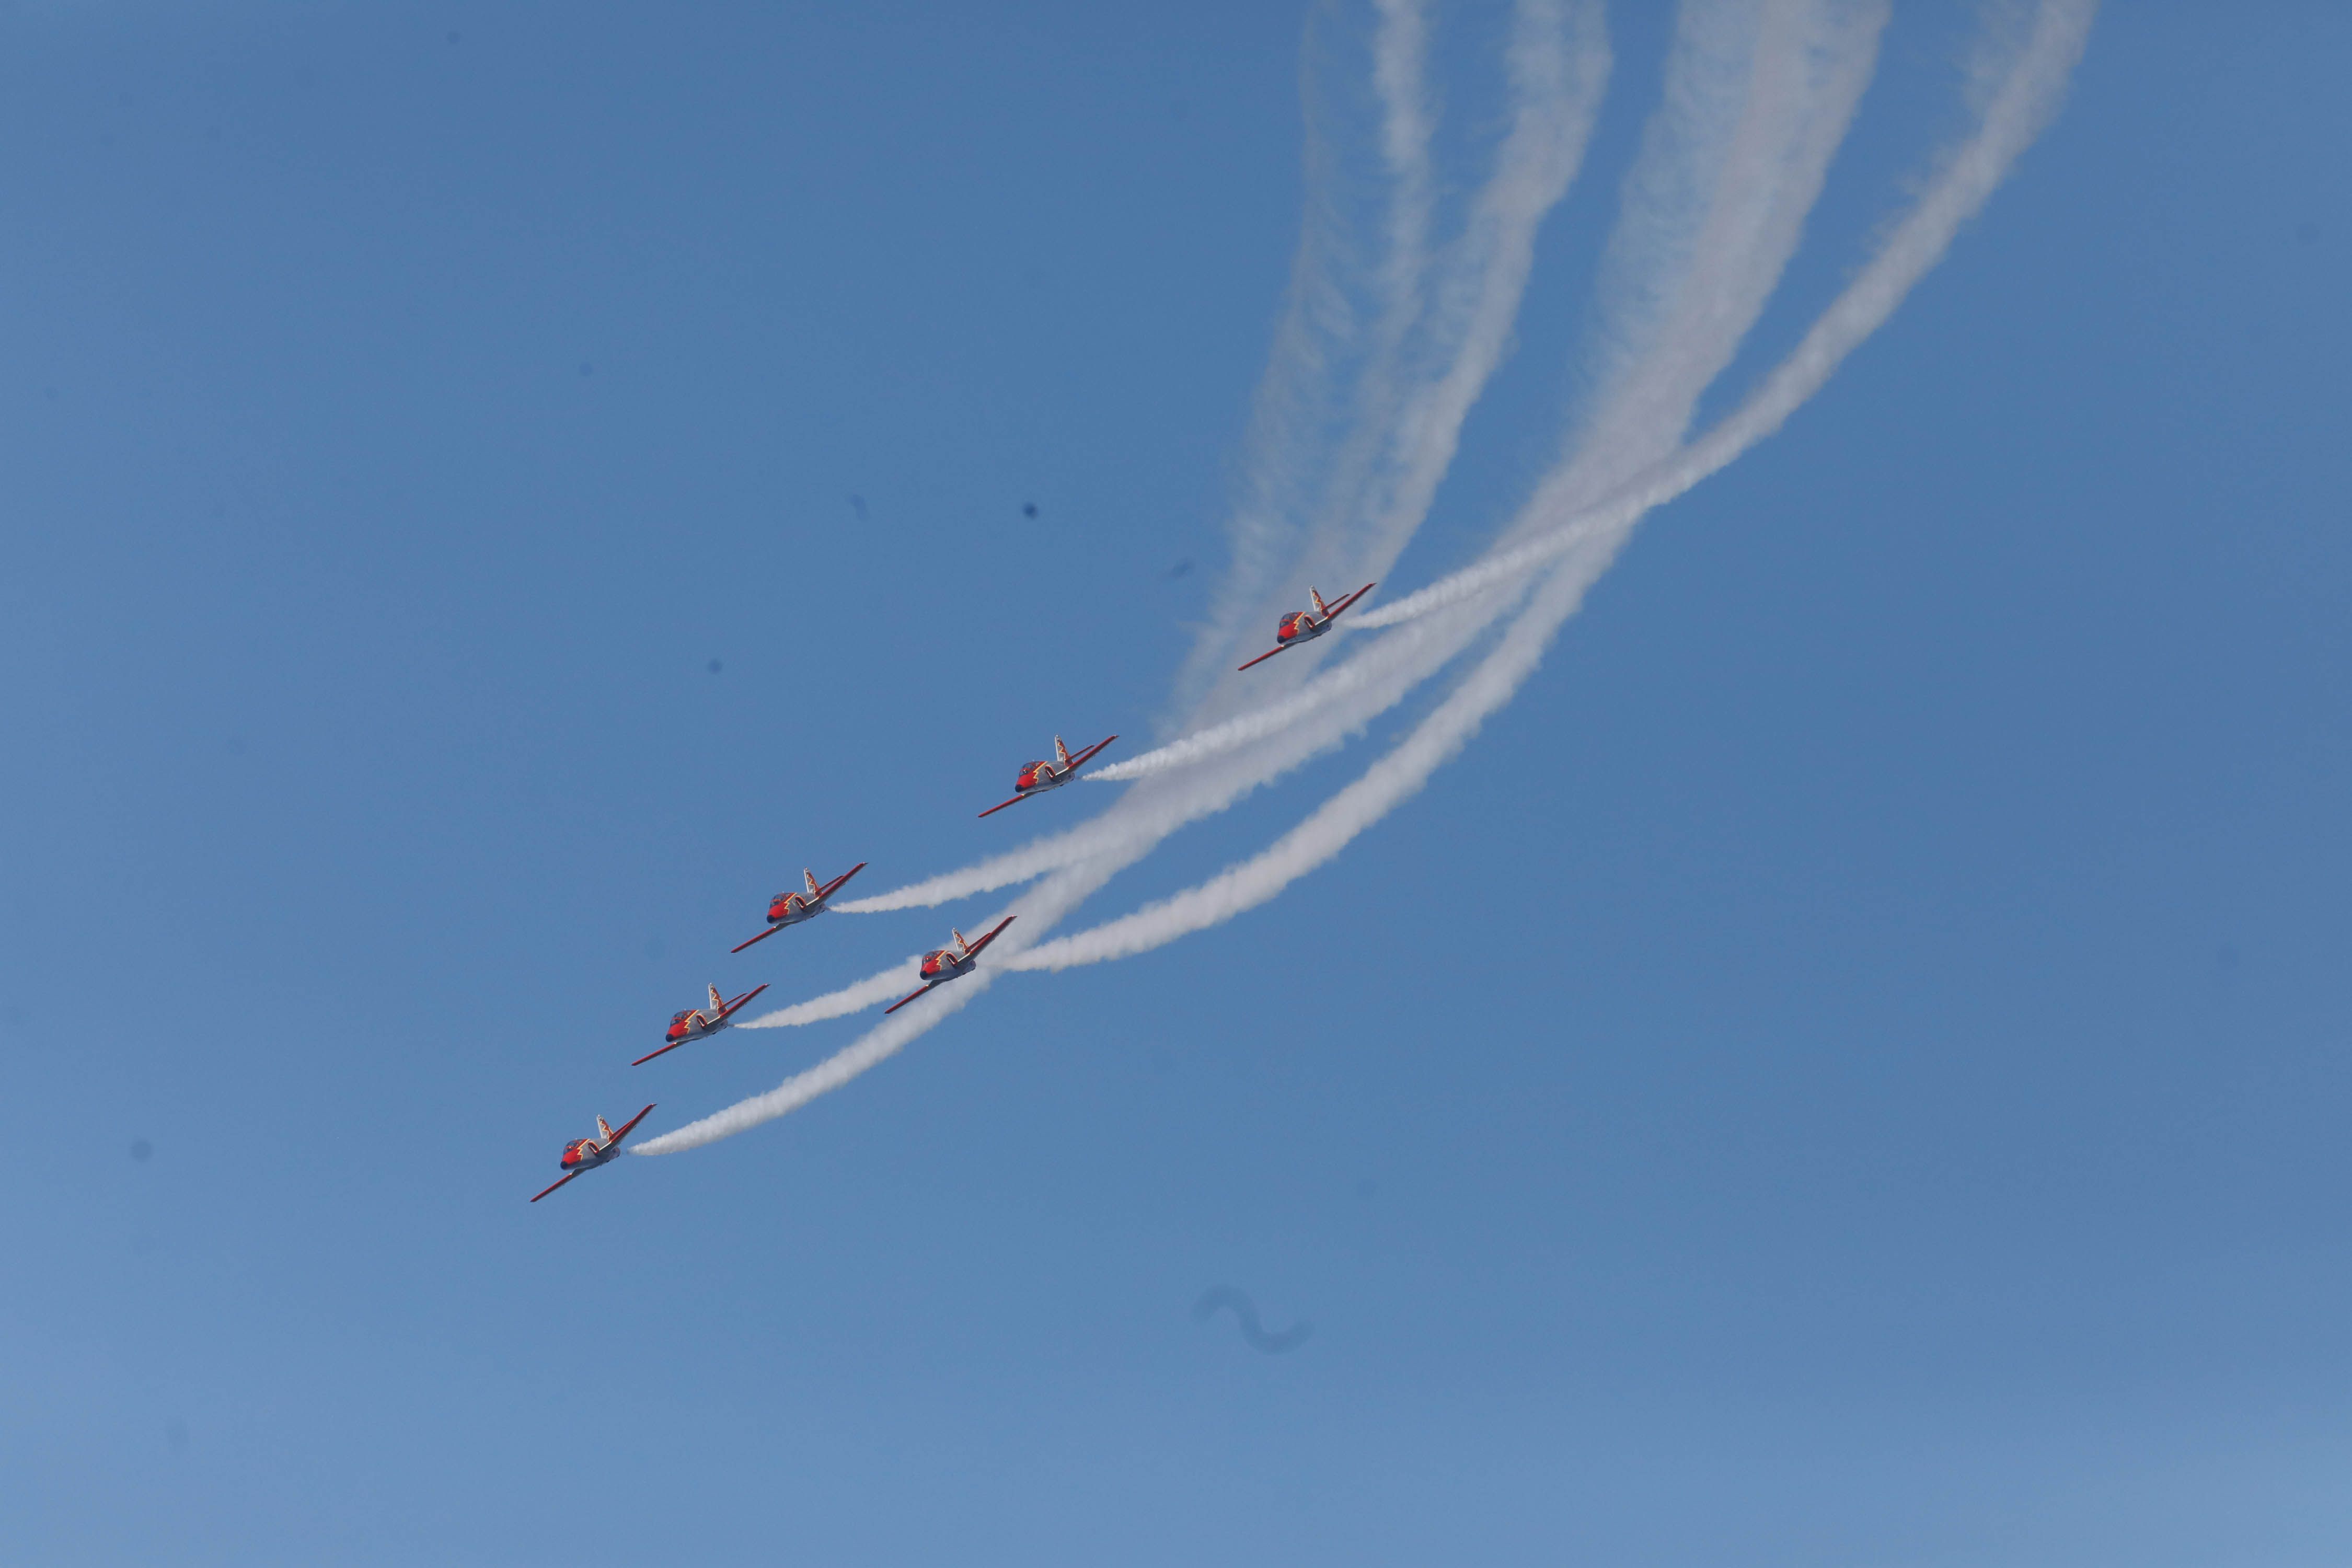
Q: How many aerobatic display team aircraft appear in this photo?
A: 6